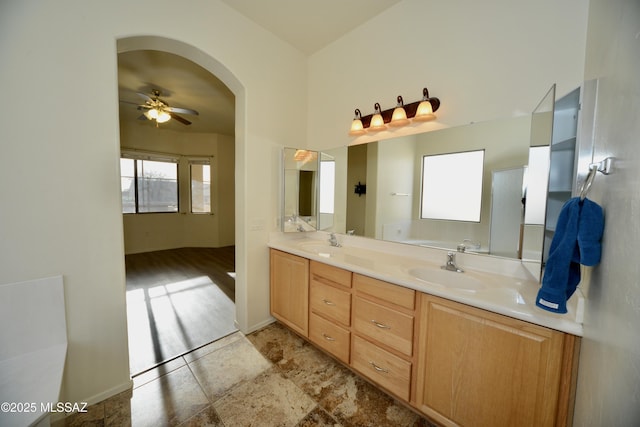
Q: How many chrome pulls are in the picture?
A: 4